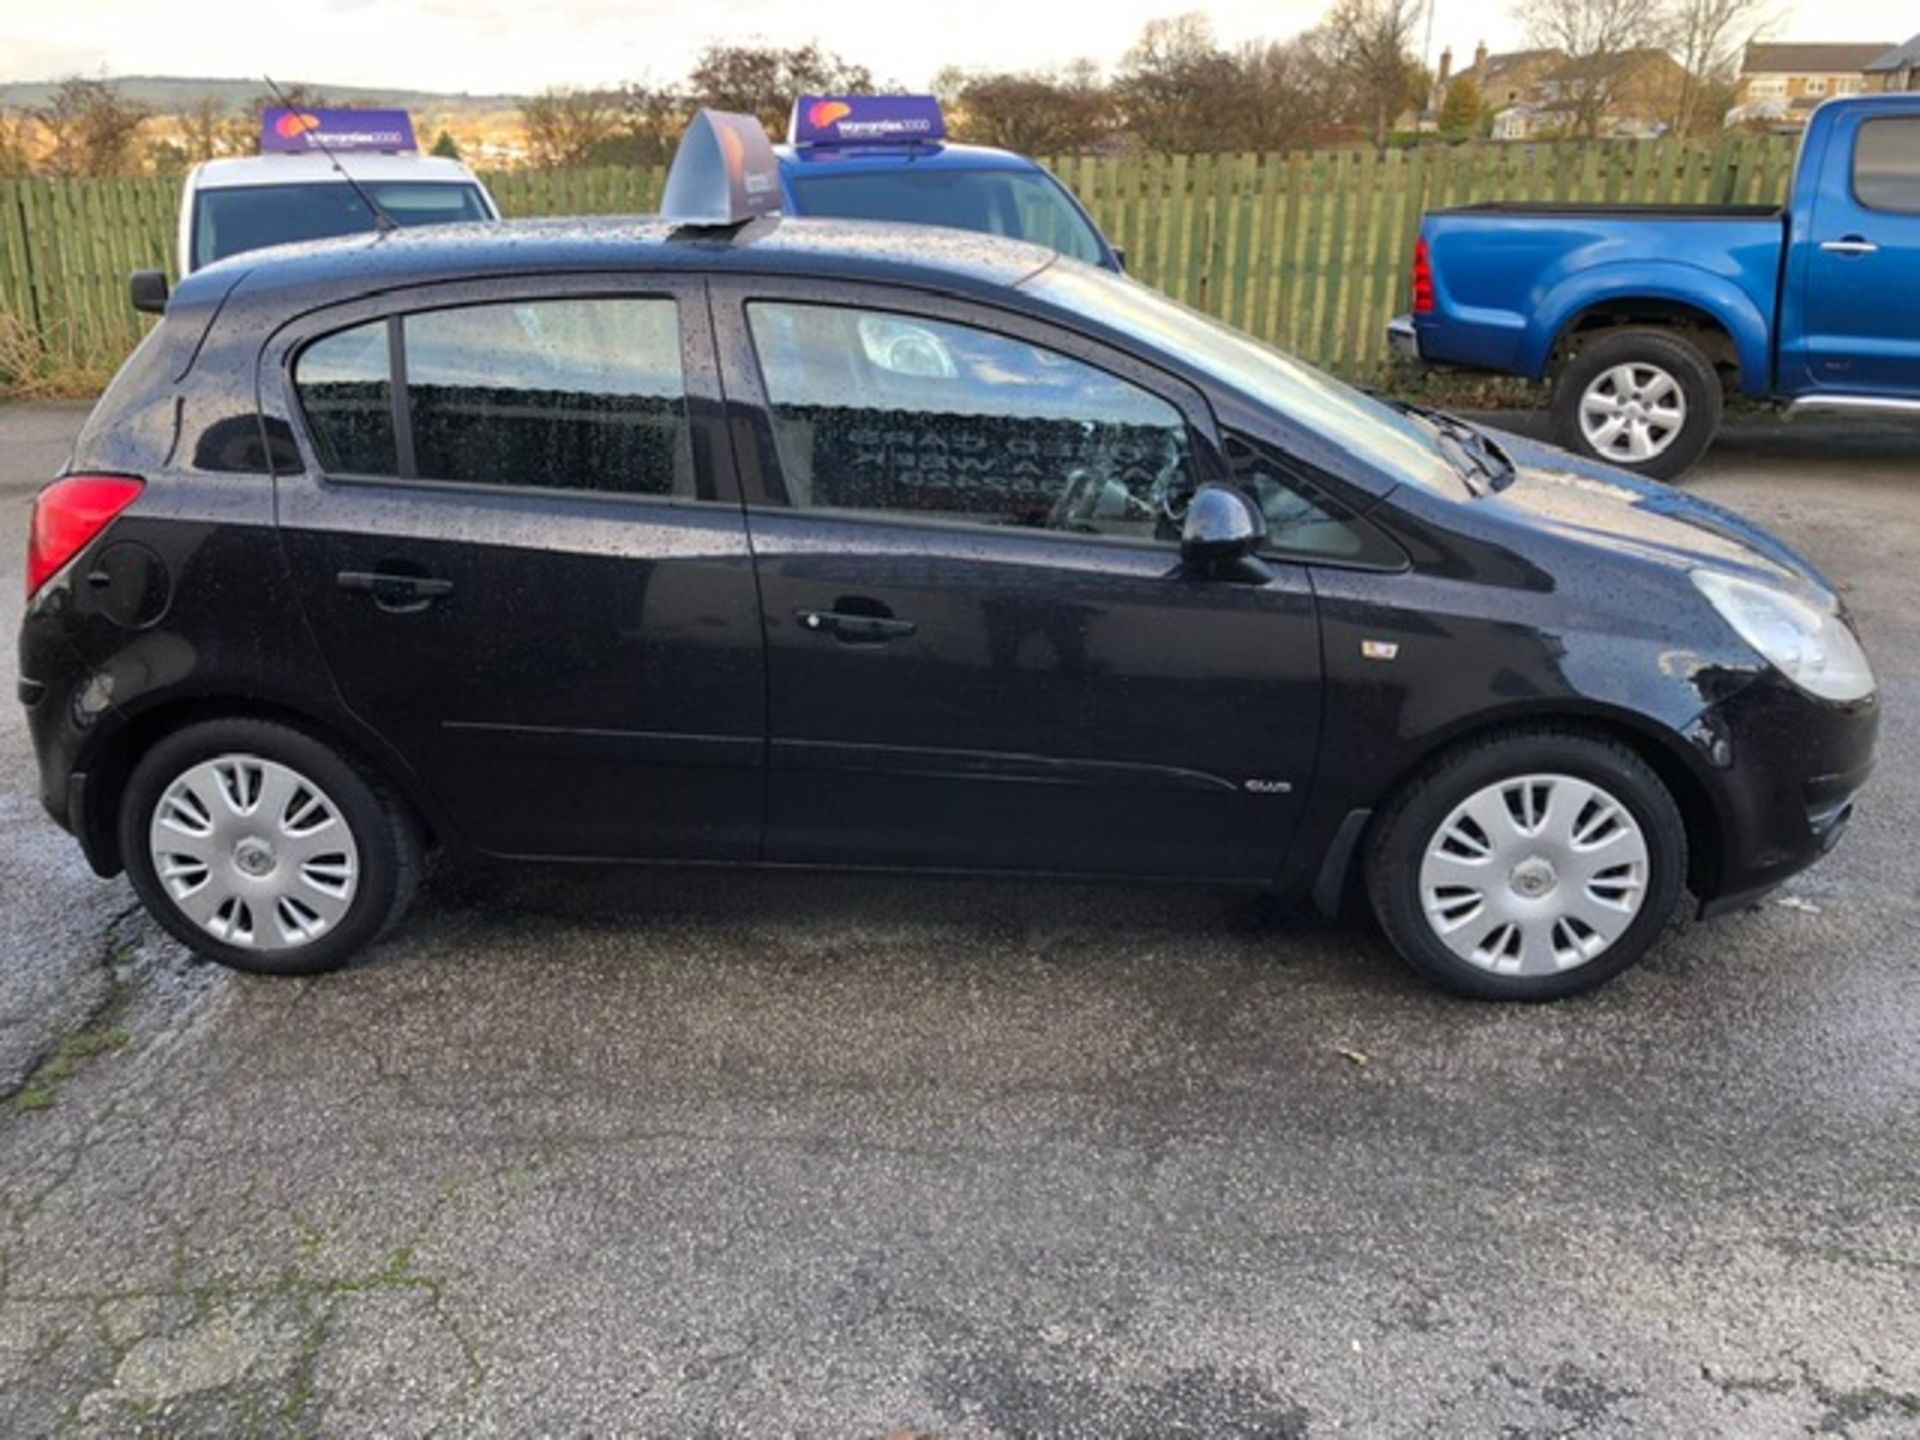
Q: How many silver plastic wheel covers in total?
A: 2